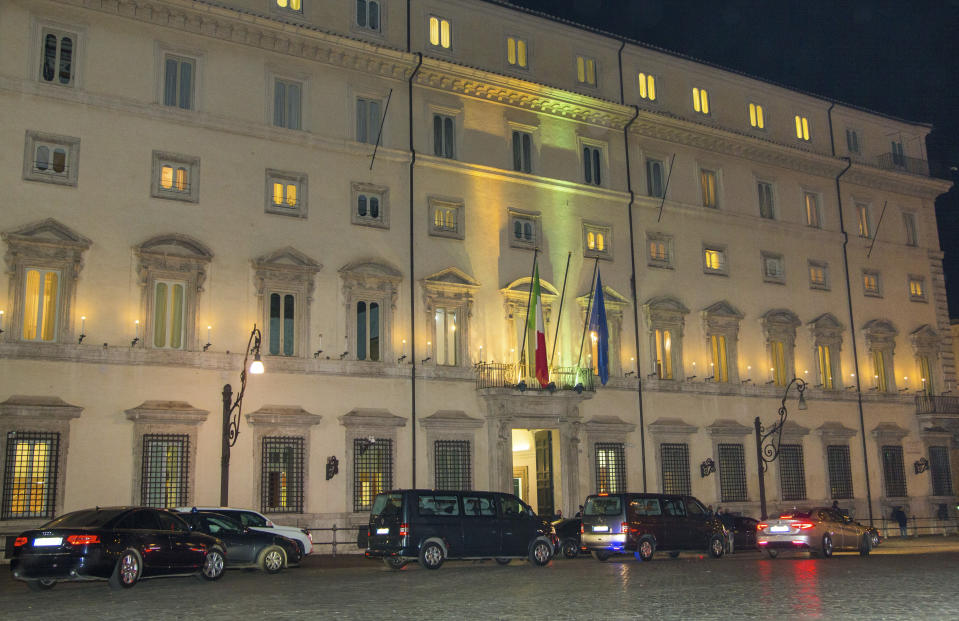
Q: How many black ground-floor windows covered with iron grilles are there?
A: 12